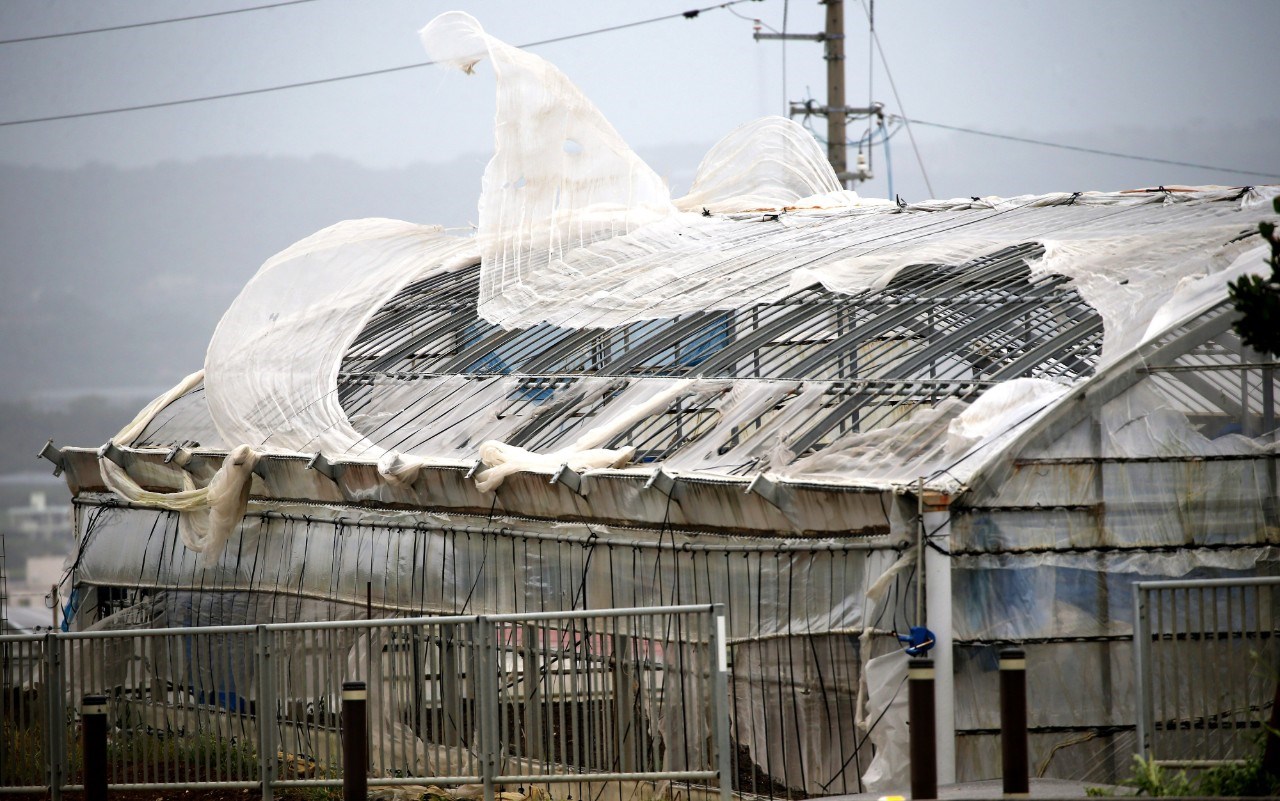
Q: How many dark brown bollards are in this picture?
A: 4